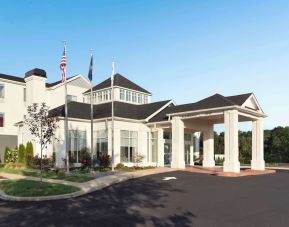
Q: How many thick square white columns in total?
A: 4